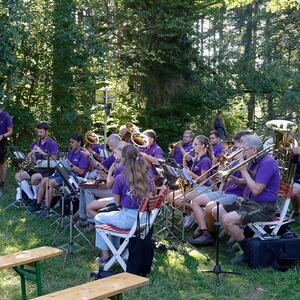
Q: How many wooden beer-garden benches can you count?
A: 2